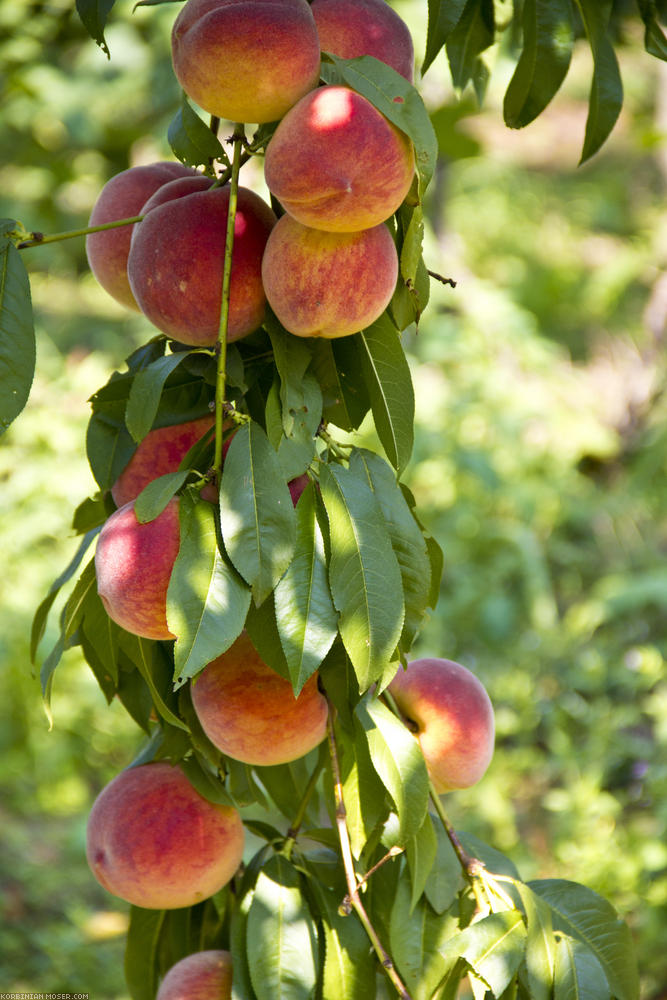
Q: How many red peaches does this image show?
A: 12